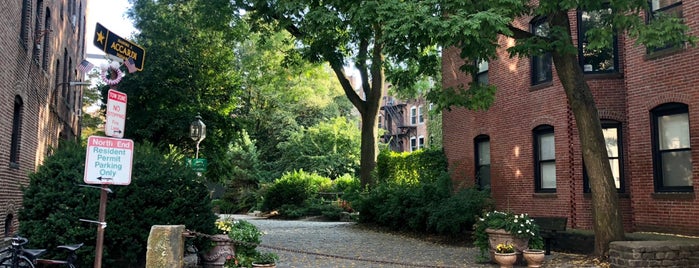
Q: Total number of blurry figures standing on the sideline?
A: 0